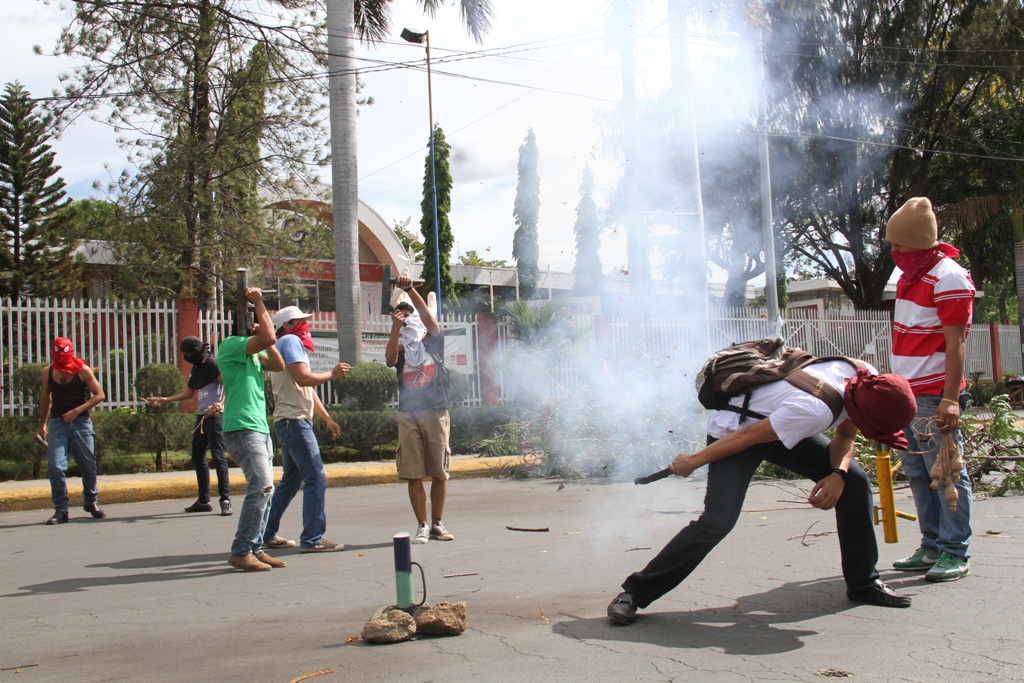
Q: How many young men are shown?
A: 7